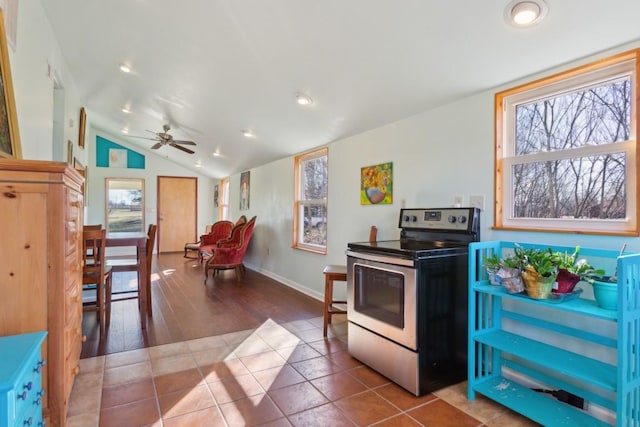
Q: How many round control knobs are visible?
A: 4